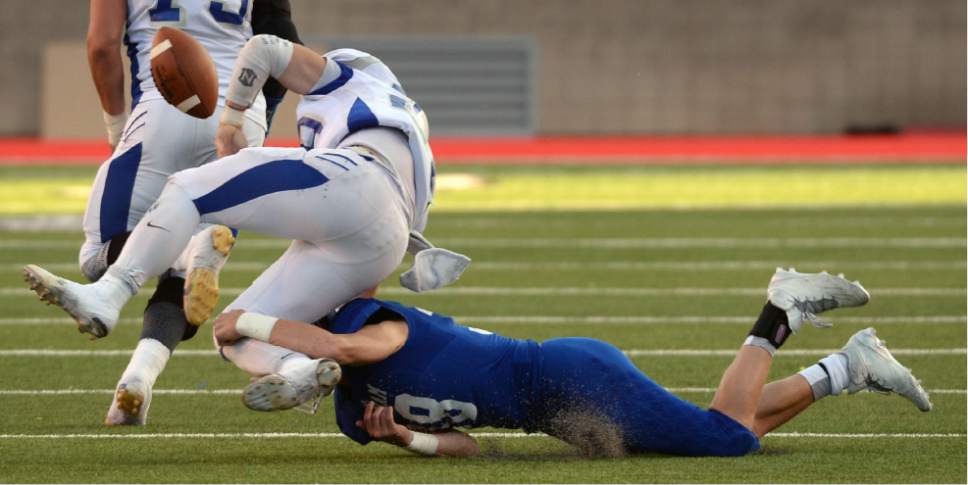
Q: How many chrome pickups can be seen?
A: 0